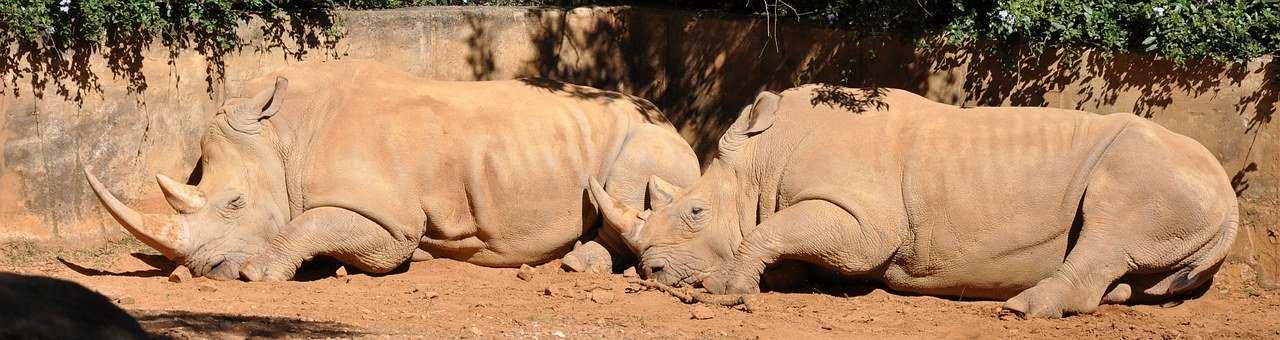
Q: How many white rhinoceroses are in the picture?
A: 2